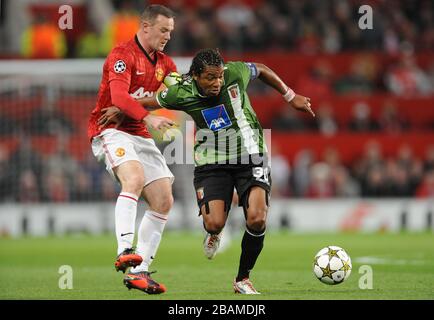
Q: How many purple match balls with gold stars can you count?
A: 0